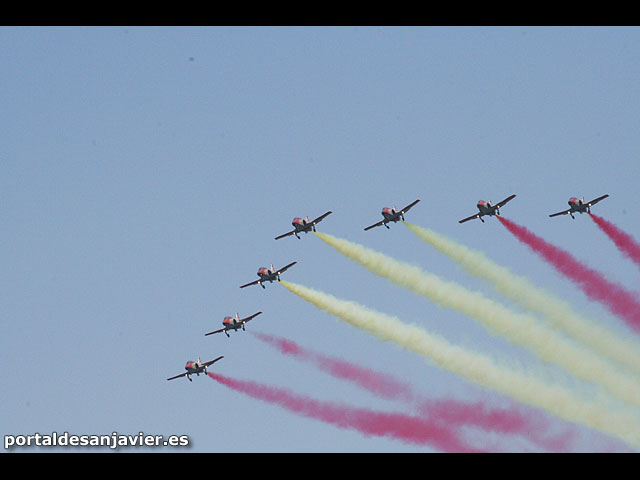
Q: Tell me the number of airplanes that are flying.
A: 7